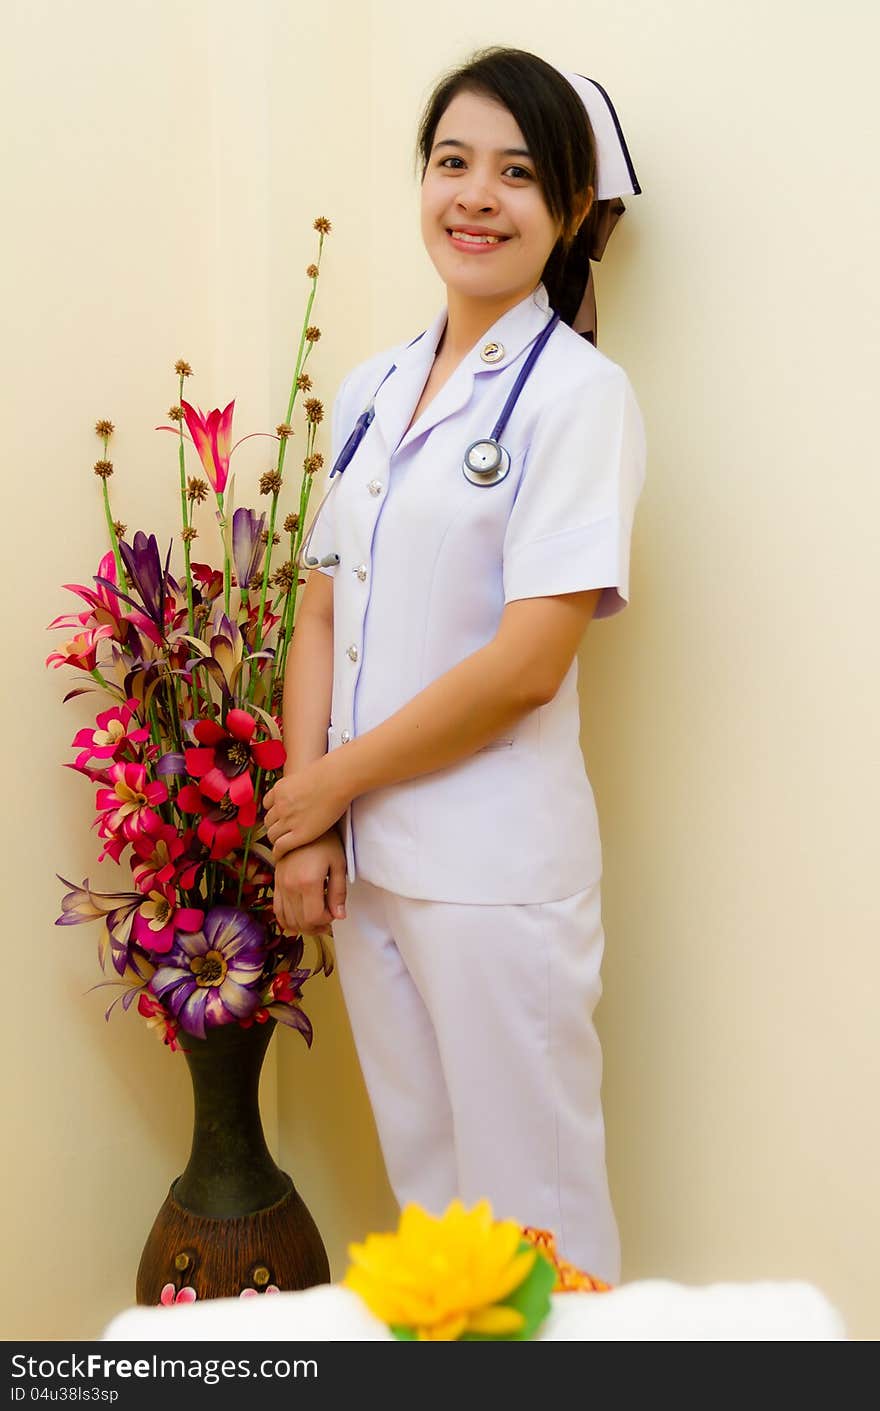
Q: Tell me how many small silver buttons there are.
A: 4